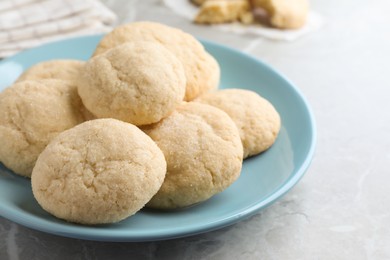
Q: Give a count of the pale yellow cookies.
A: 7